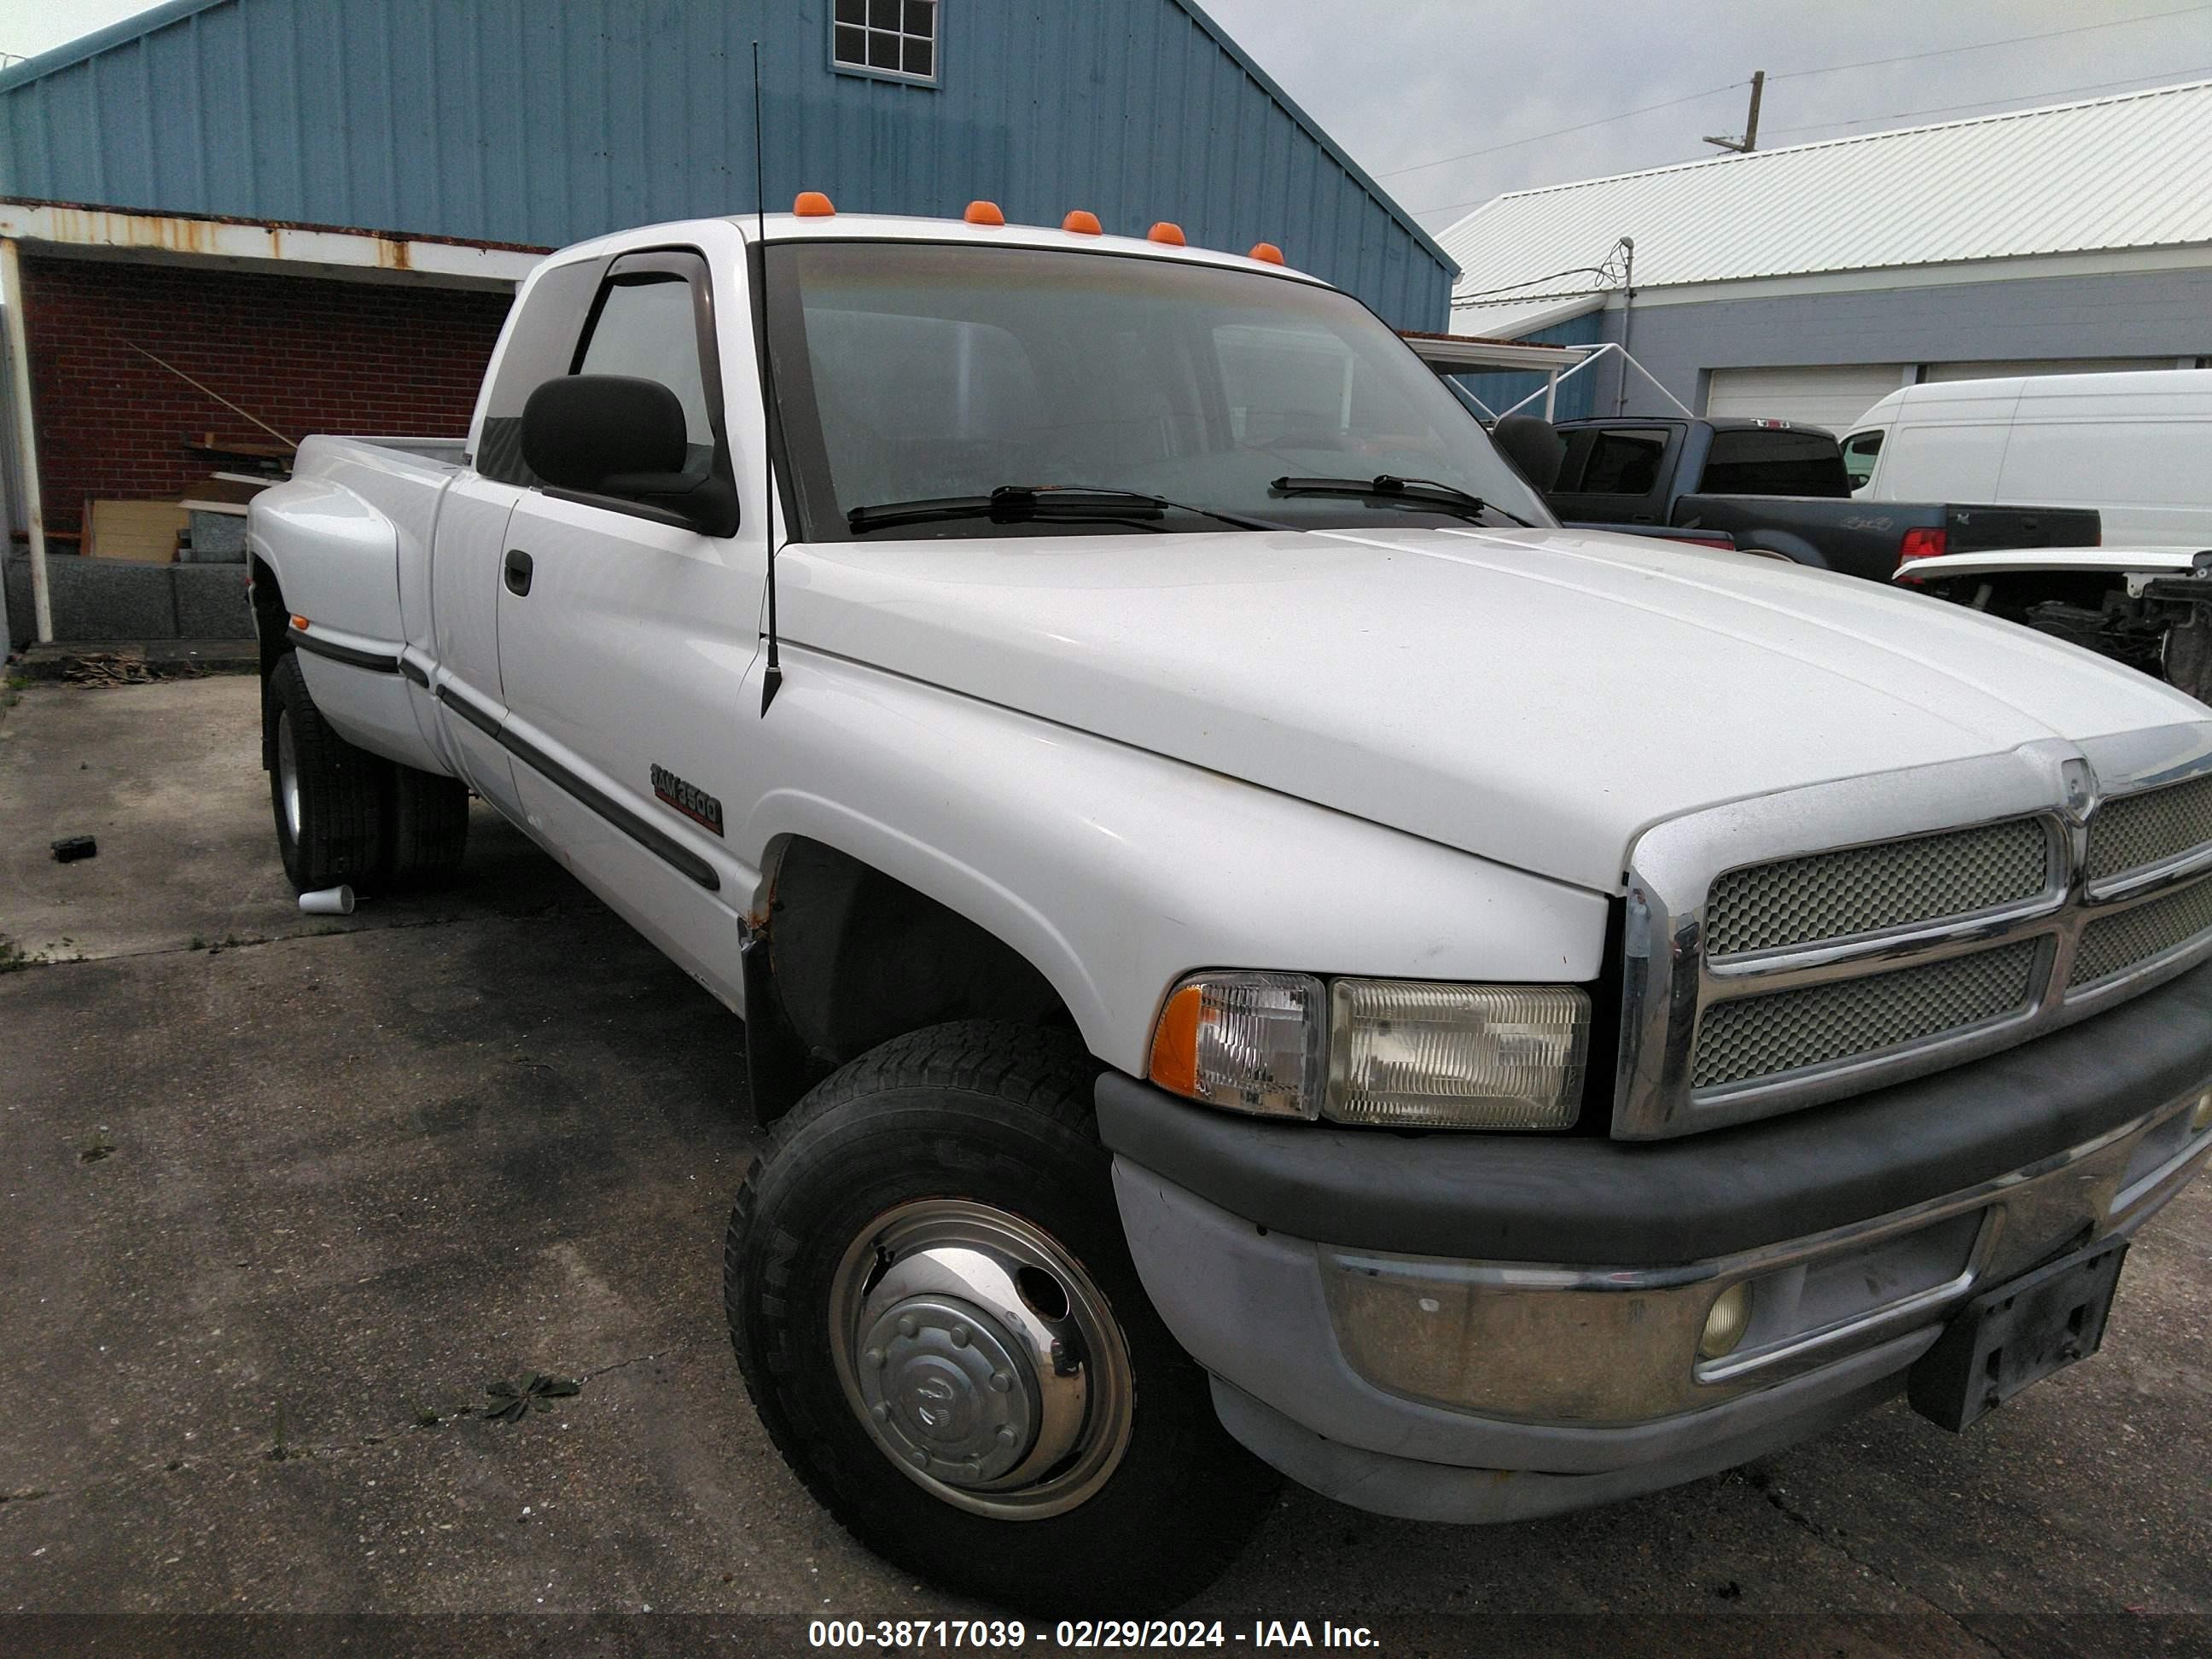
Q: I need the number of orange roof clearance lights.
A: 5